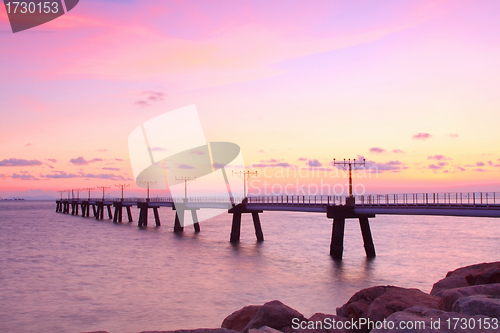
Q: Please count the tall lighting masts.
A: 10